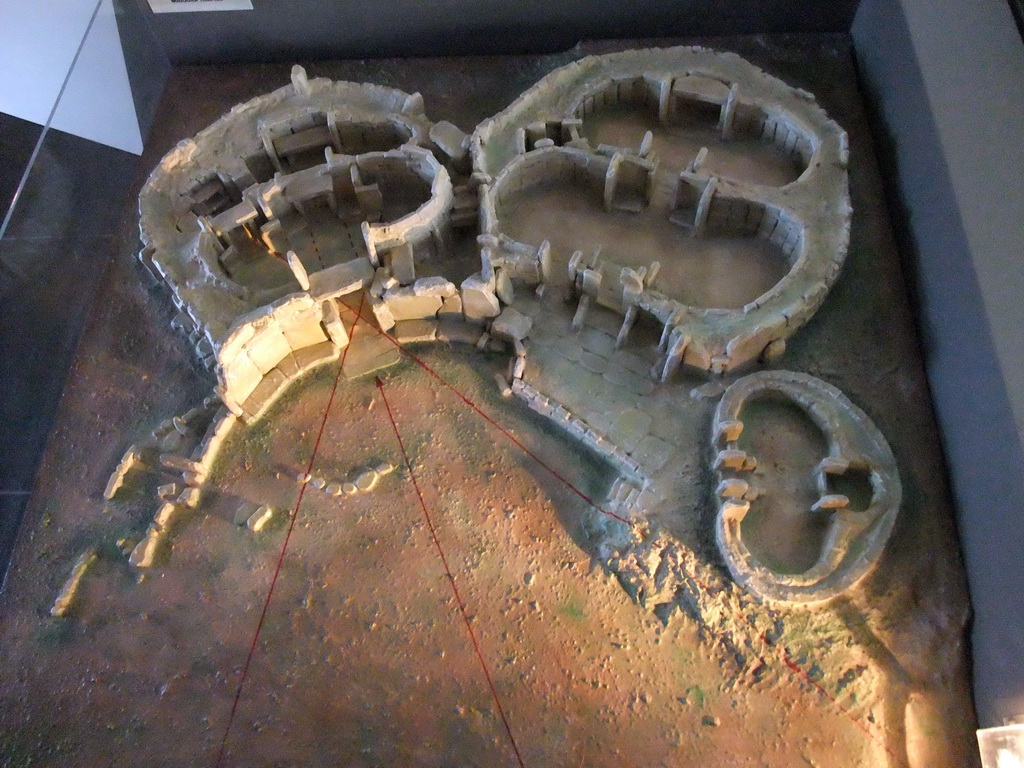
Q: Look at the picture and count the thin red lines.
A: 3